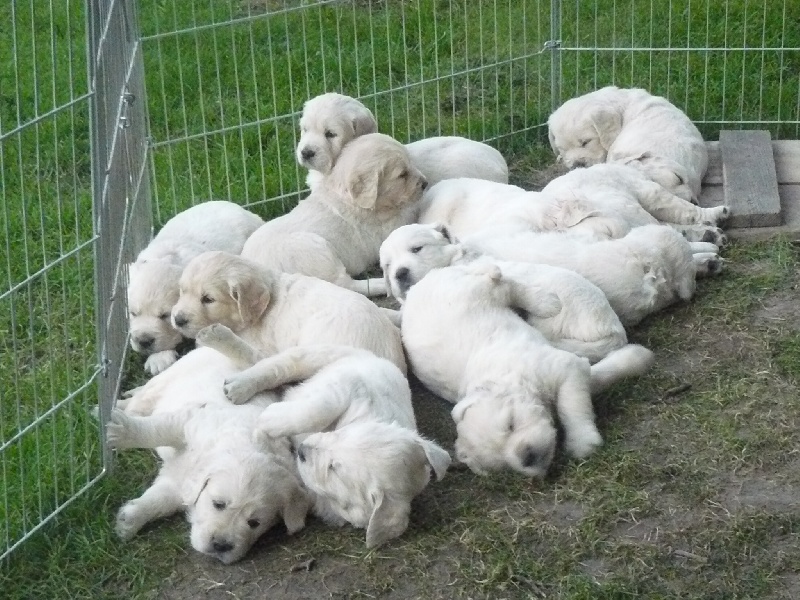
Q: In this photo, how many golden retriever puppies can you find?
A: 12